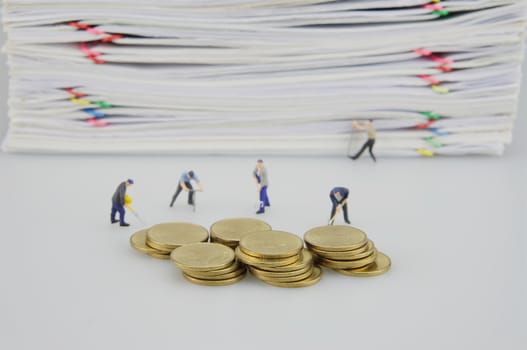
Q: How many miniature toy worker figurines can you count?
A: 5